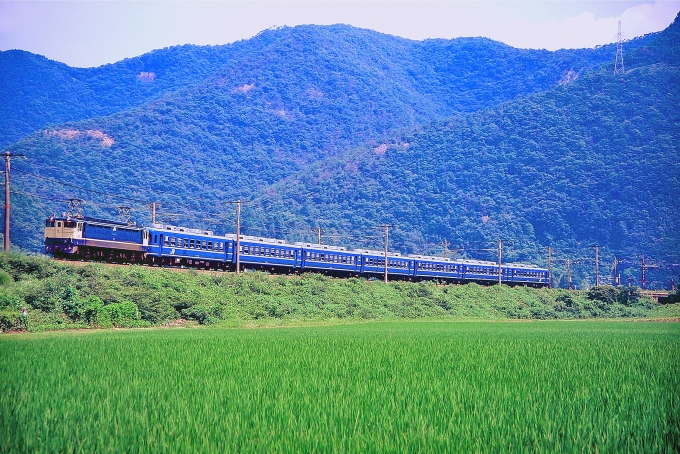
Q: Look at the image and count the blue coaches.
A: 7